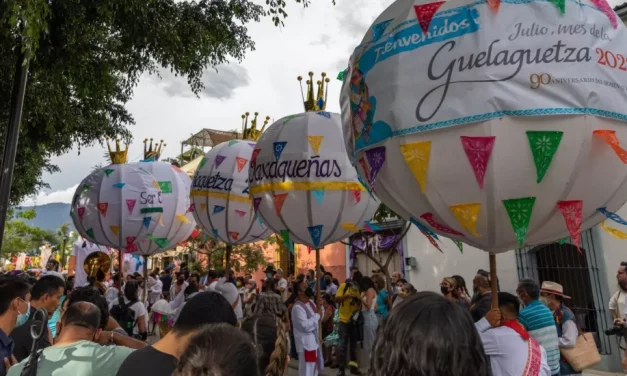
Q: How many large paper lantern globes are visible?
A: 5